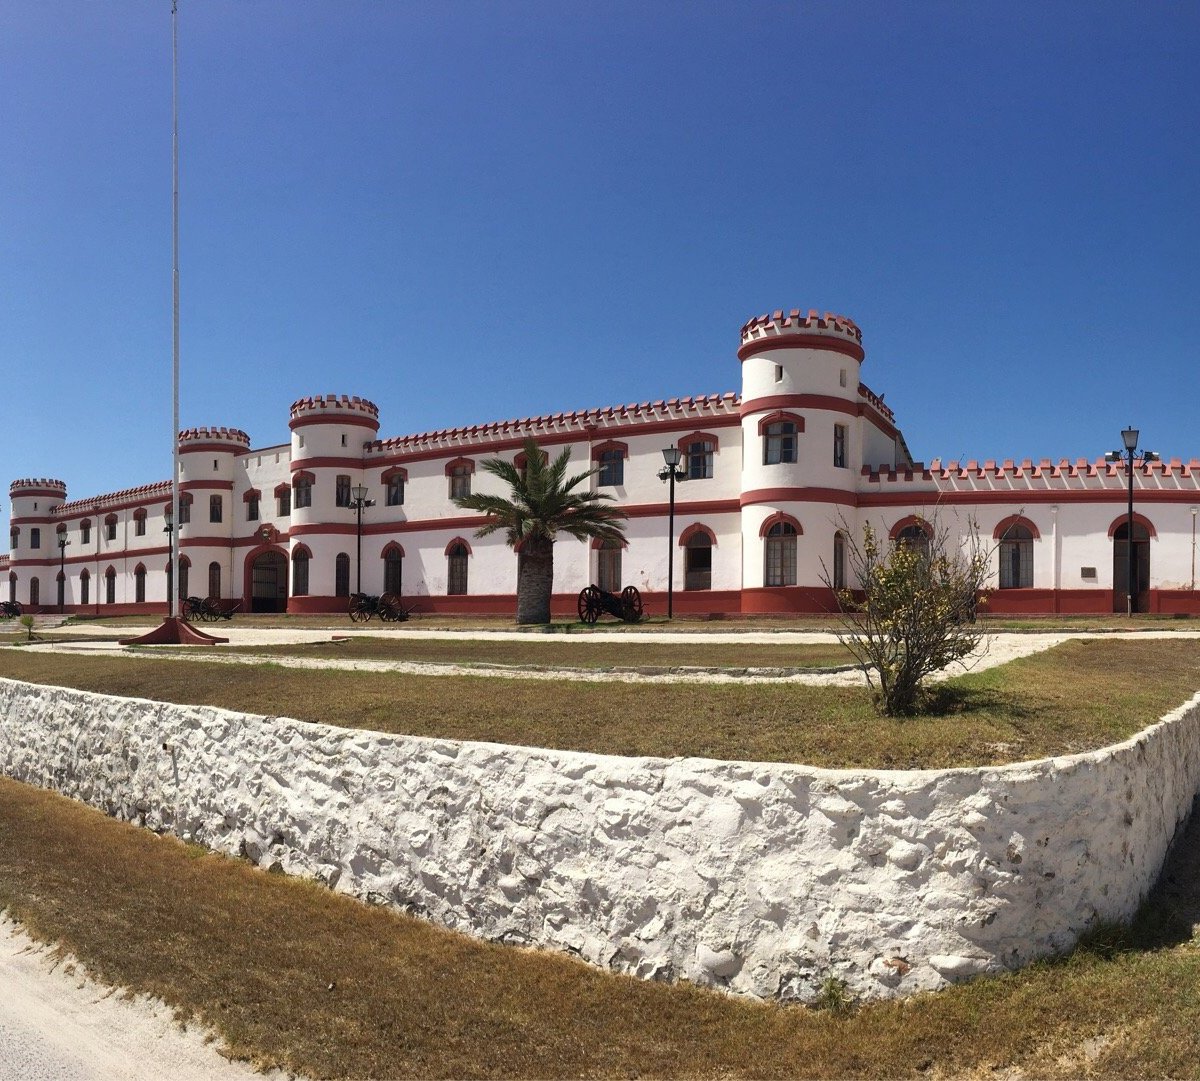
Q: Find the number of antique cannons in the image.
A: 4